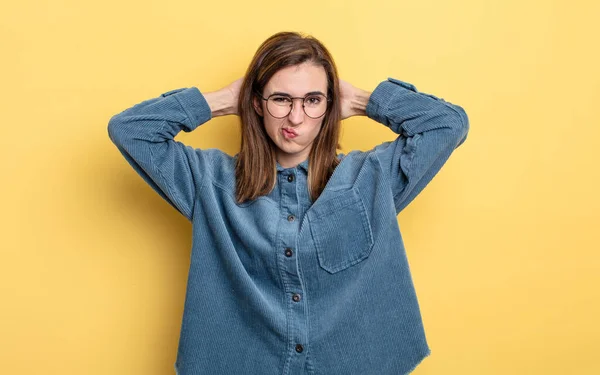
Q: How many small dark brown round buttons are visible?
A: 5